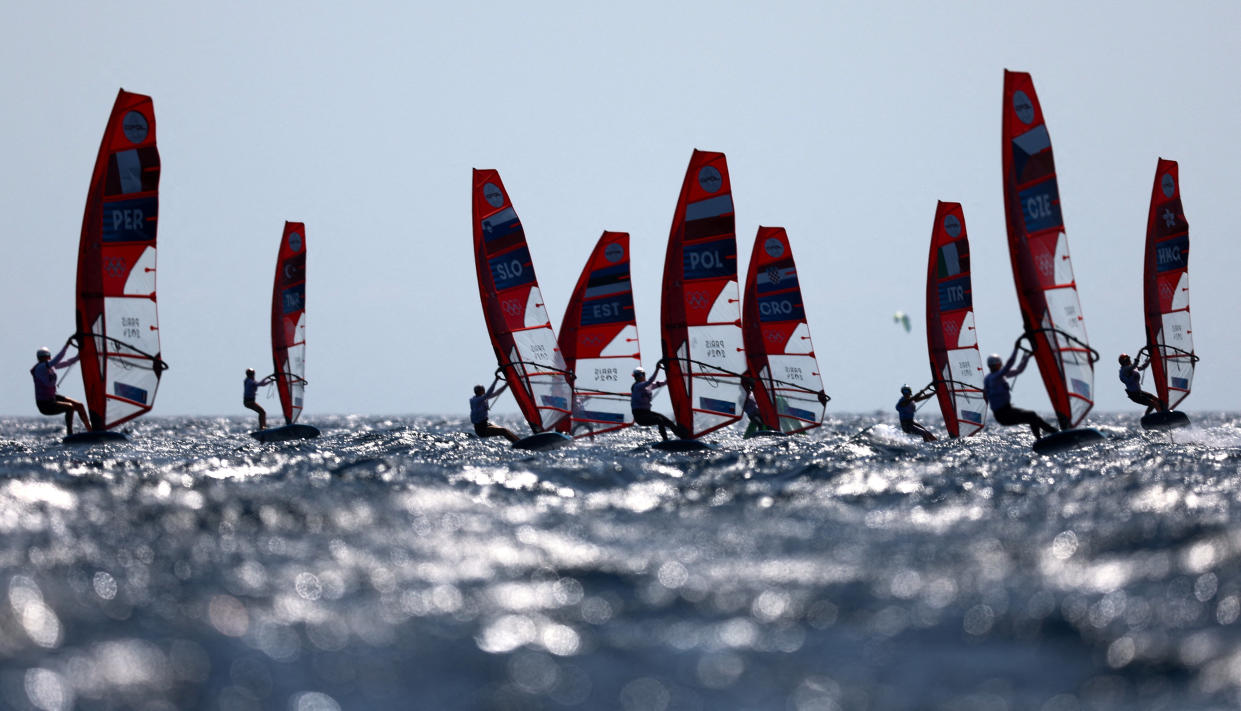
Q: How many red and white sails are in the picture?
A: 9